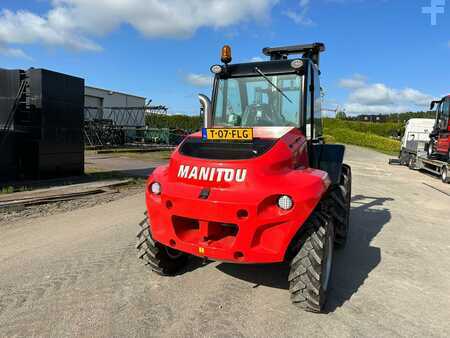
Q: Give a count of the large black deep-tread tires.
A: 3